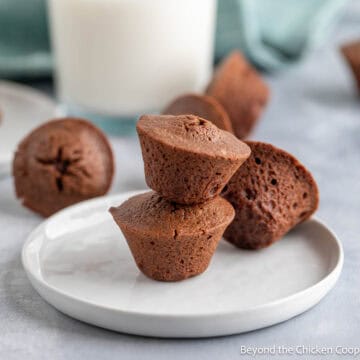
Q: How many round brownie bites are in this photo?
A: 7